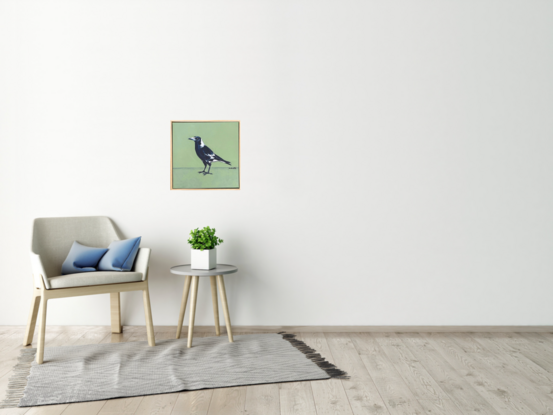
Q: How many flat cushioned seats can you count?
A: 1